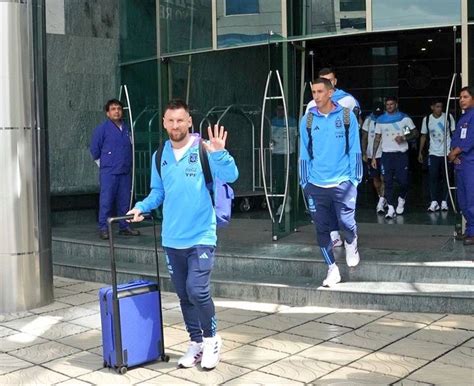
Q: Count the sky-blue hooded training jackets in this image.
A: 2